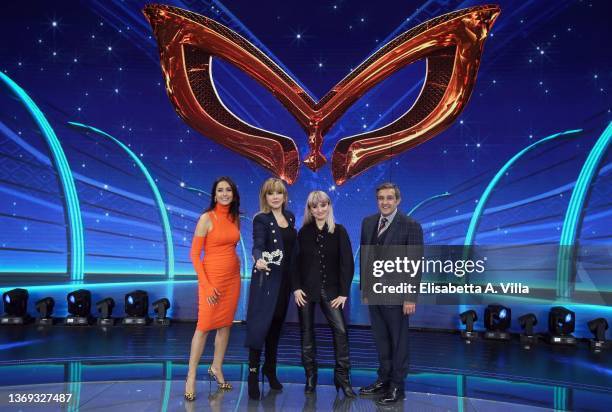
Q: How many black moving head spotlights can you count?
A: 11